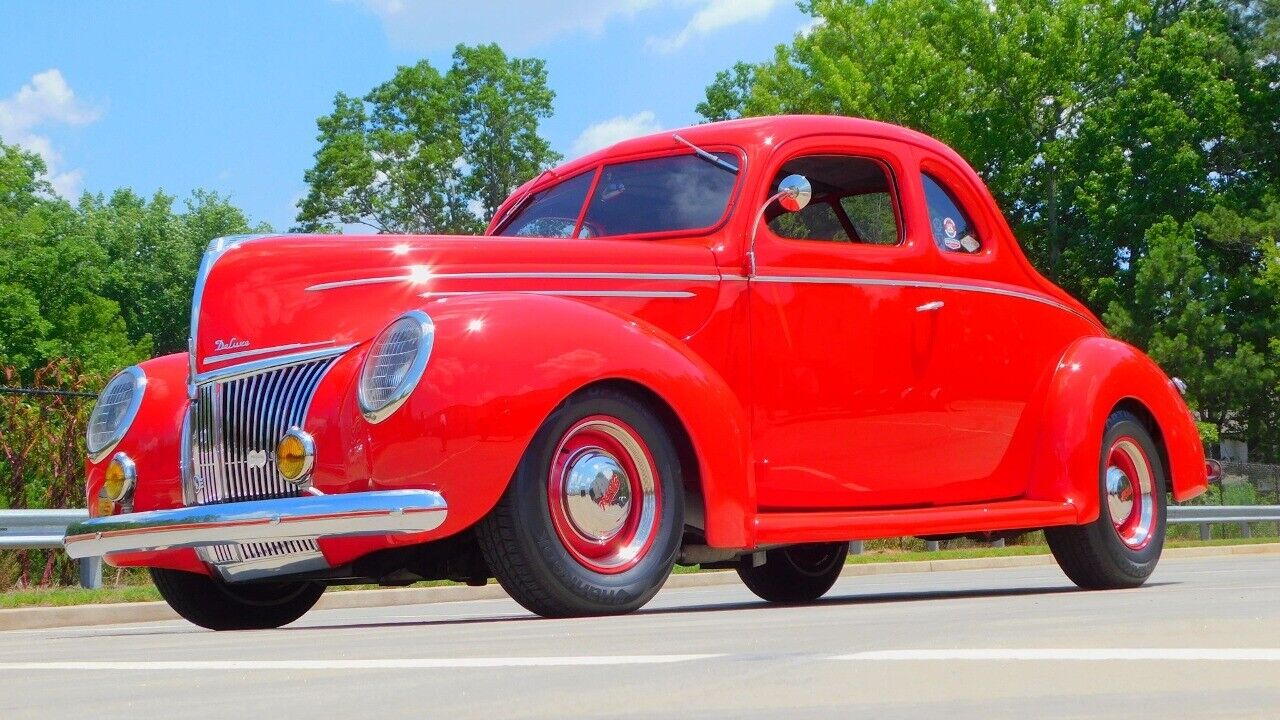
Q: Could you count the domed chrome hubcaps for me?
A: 2